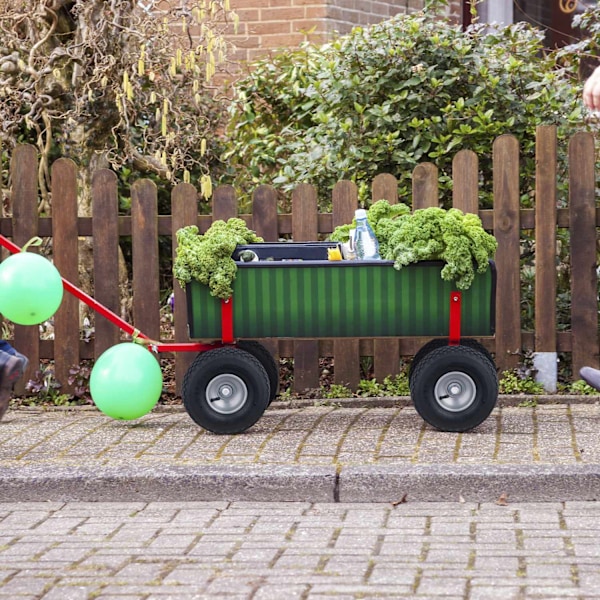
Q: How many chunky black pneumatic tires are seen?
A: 4